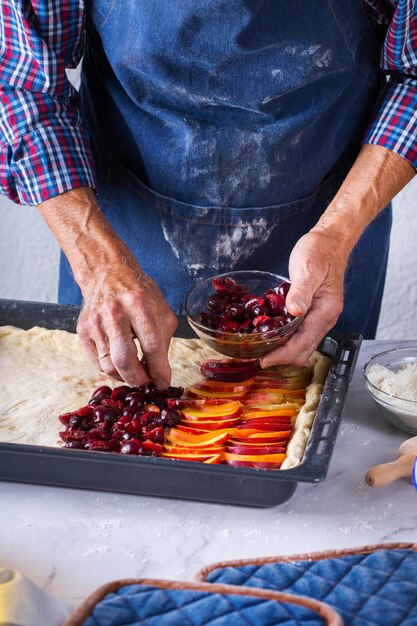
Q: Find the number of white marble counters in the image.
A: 1